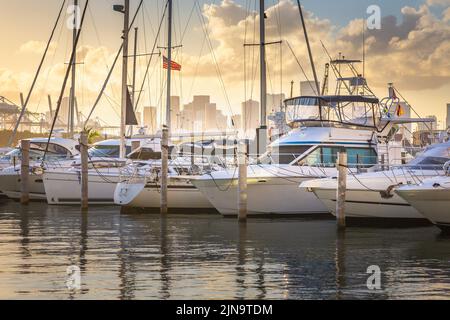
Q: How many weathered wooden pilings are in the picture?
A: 5